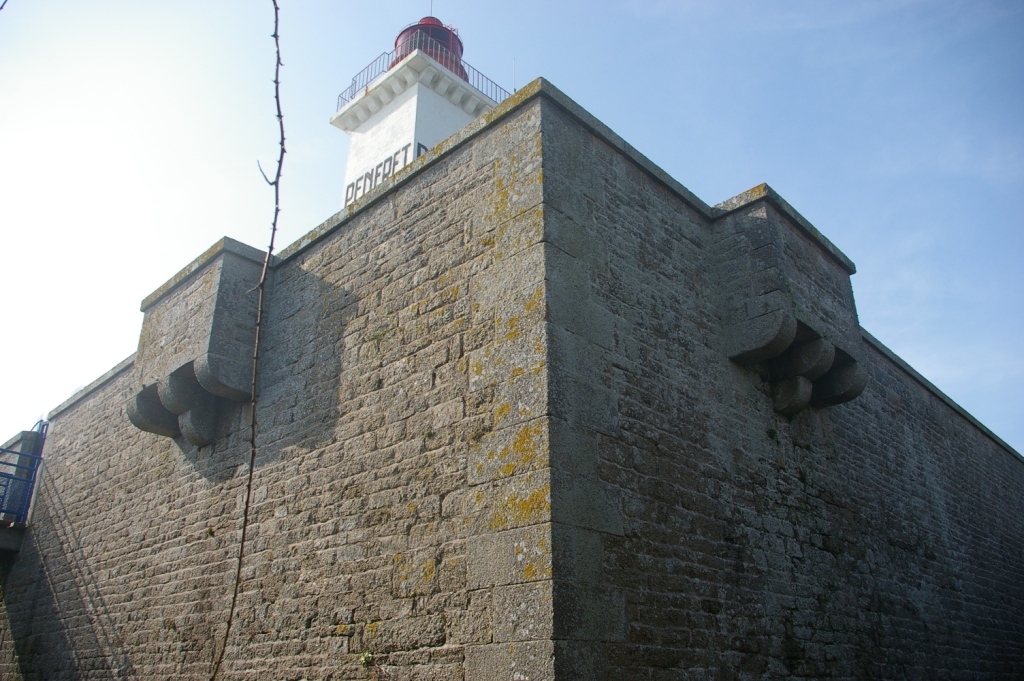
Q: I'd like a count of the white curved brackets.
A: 11